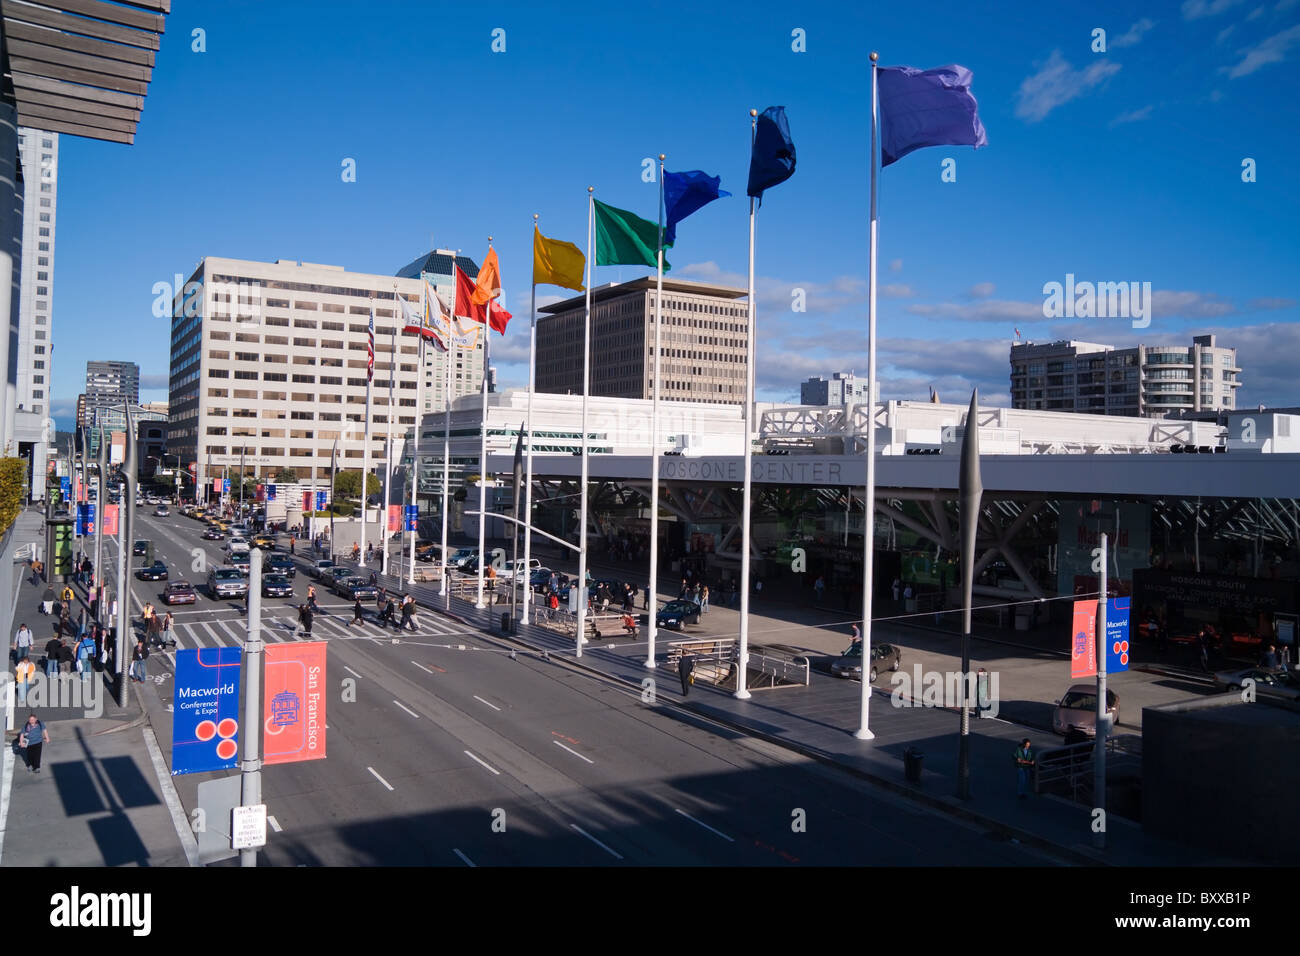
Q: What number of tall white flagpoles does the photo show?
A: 10